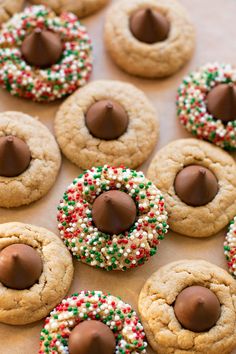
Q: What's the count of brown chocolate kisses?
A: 10